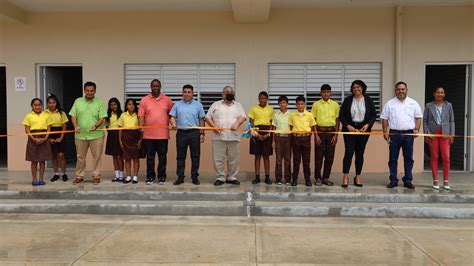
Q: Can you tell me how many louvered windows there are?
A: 2